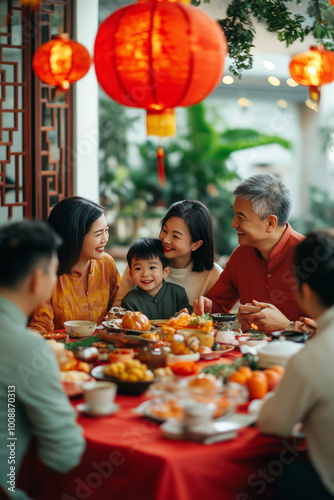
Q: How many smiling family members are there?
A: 4